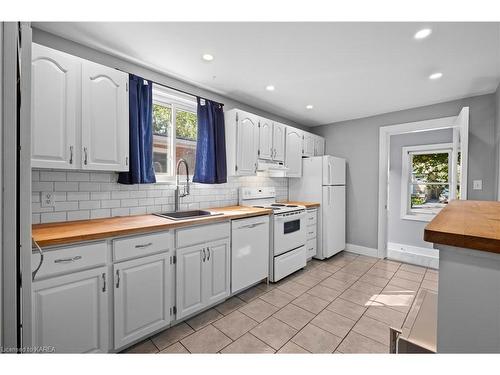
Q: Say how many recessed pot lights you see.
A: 5